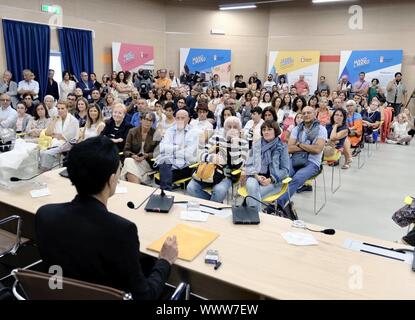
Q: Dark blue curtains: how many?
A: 2